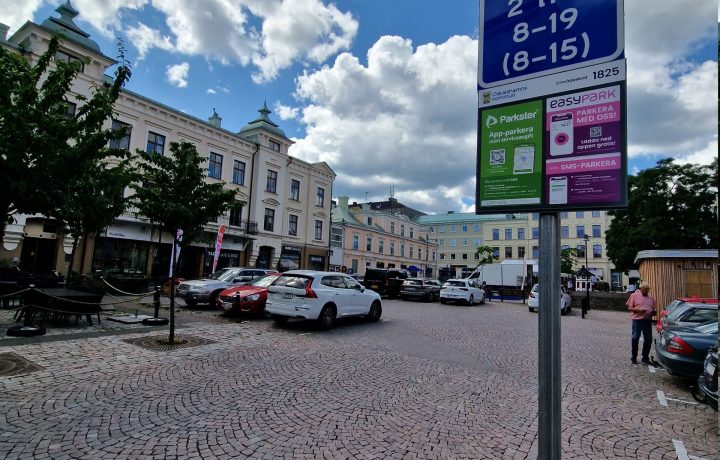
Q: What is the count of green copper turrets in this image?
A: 2